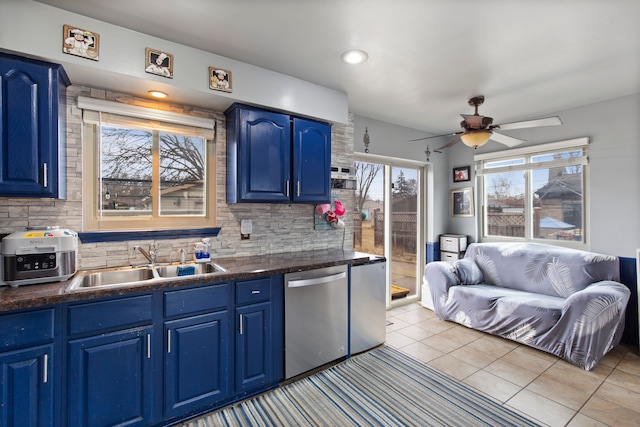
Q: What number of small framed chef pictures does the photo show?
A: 3